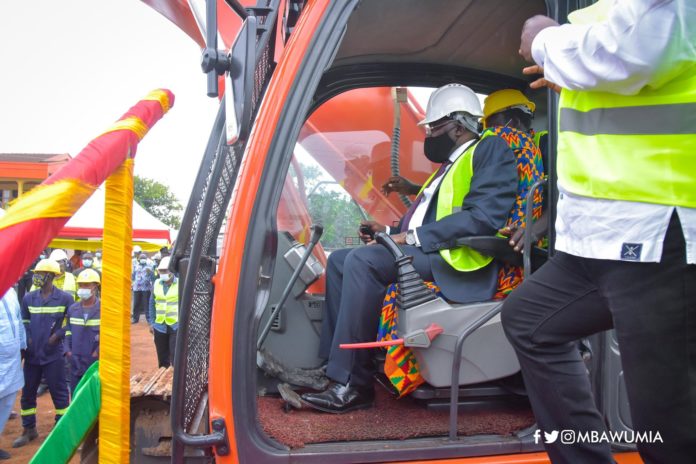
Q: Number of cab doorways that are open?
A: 1